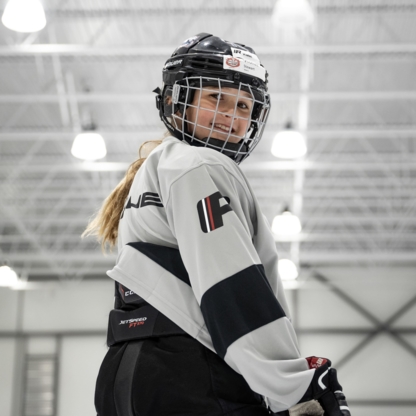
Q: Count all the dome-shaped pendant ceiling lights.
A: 7